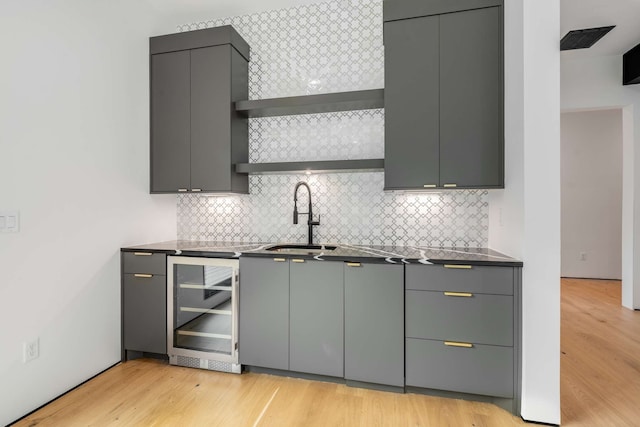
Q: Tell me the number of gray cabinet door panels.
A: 8